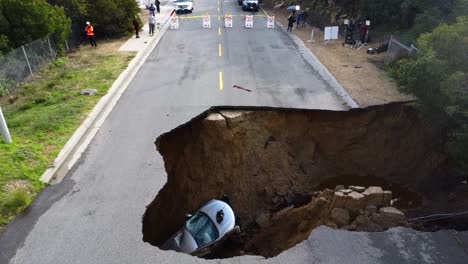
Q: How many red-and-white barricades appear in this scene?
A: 5